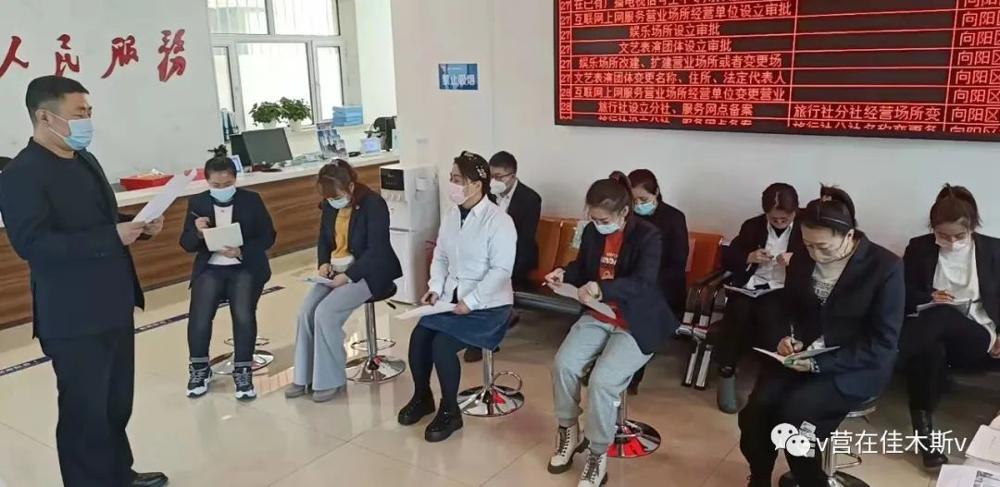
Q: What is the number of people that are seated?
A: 9